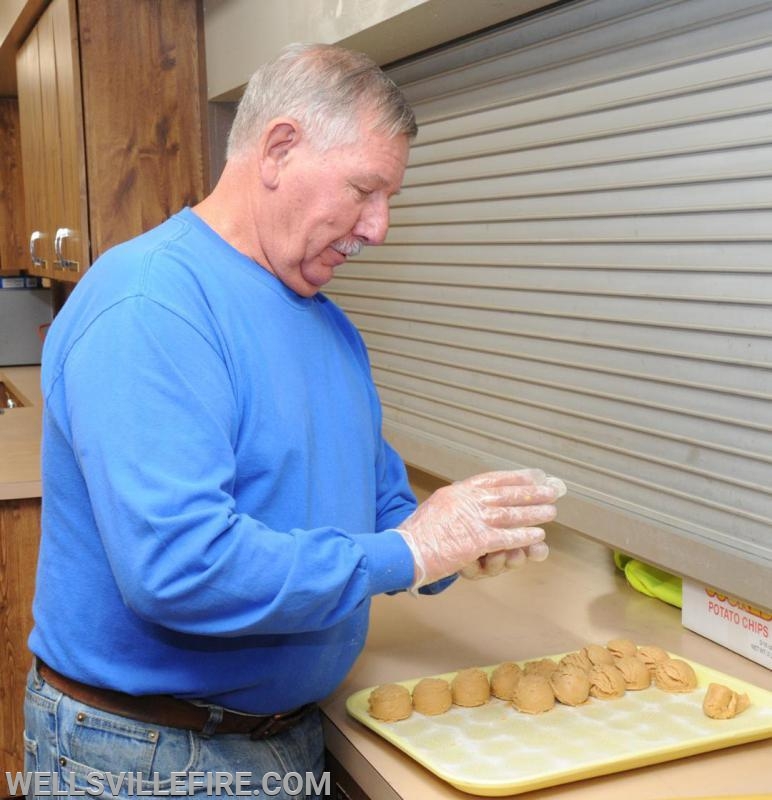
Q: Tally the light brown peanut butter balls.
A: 15